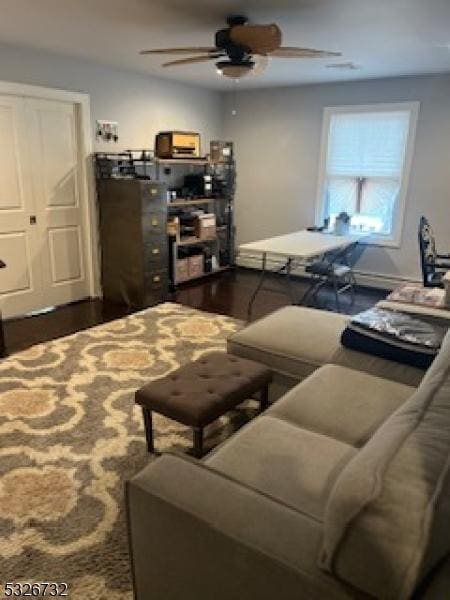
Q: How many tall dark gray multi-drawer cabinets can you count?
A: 1